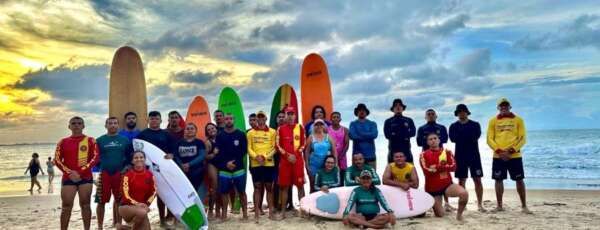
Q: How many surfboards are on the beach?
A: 7